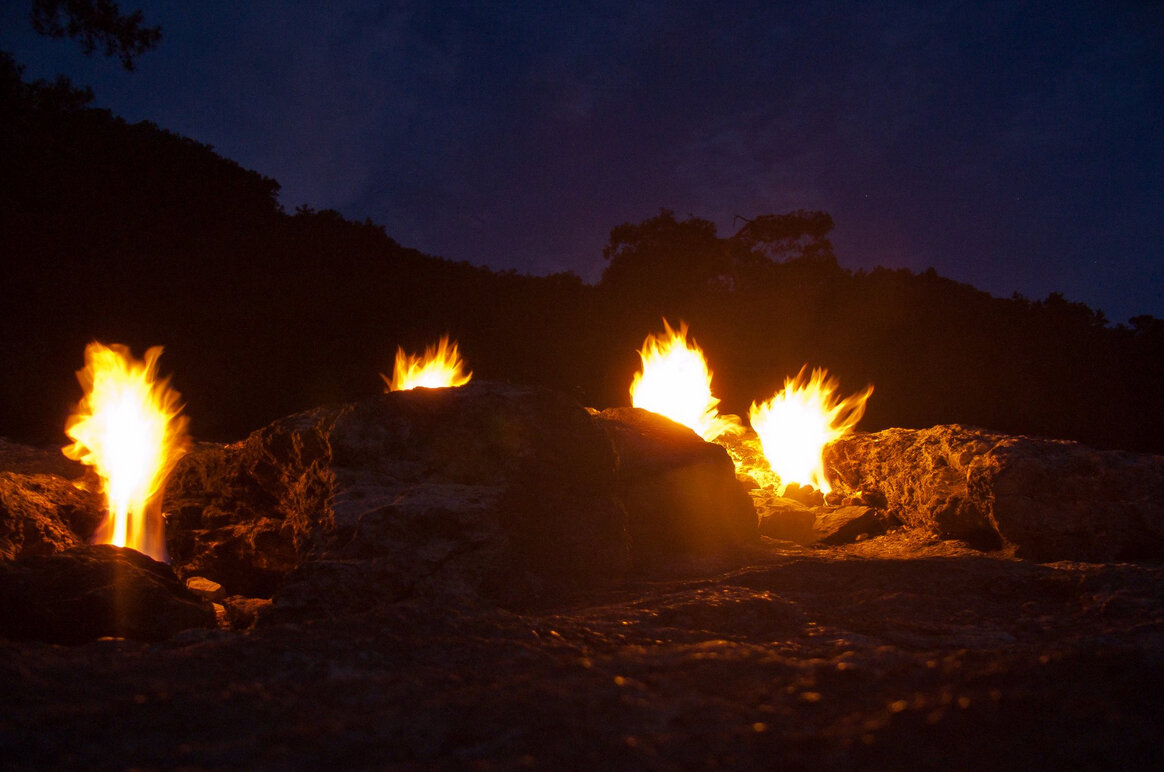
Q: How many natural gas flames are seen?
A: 4